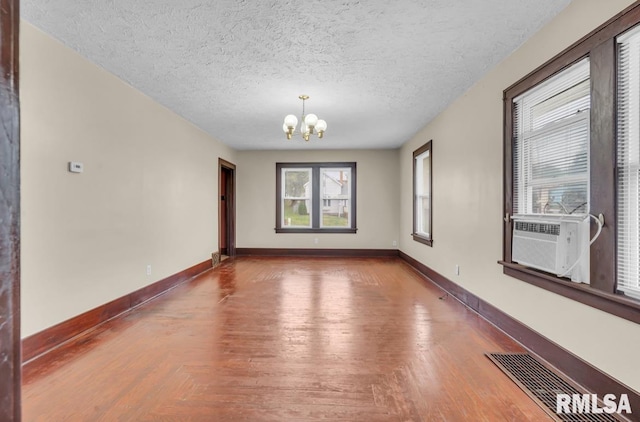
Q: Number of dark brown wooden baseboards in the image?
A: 3